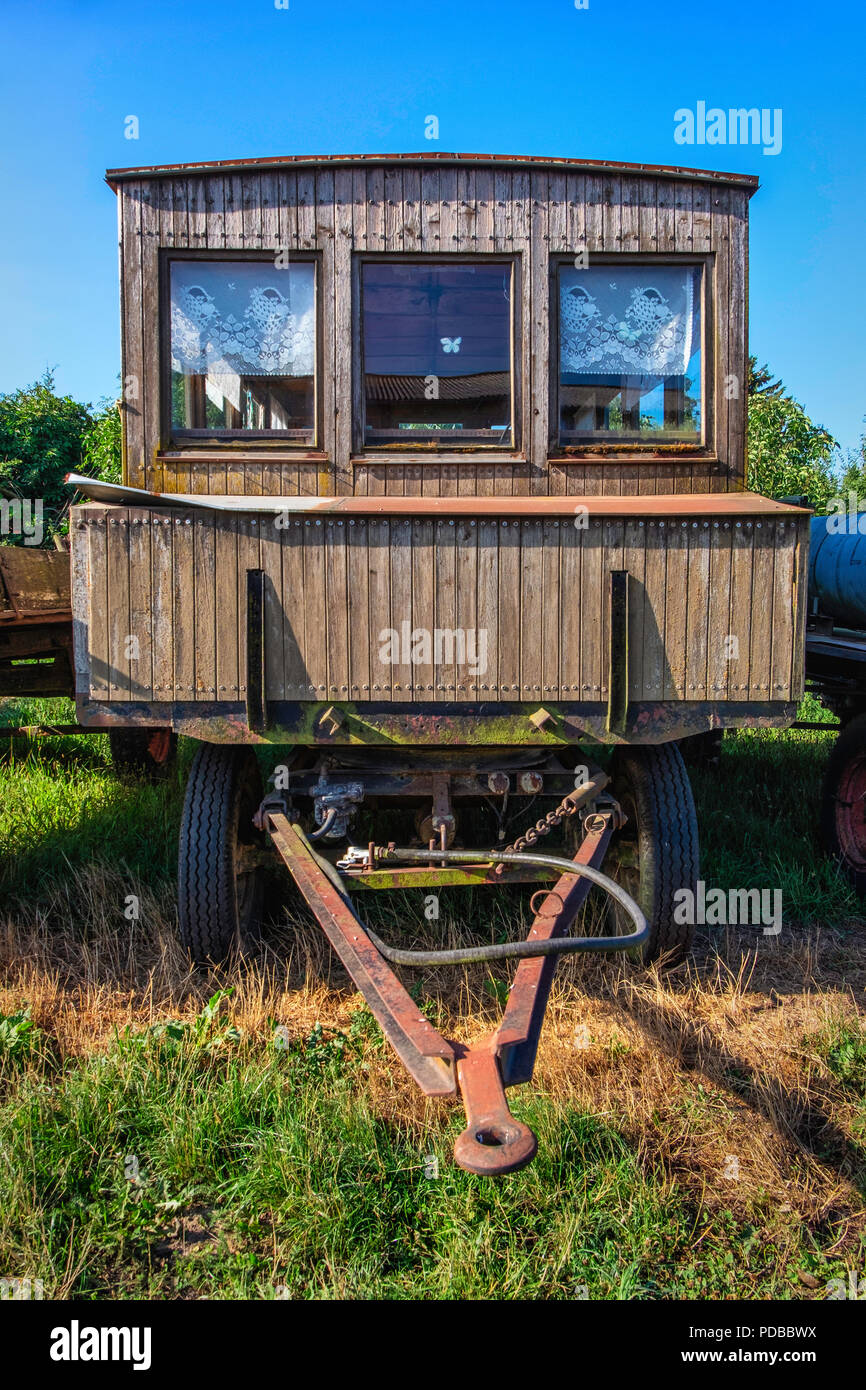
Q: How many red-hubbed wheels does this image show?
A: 2